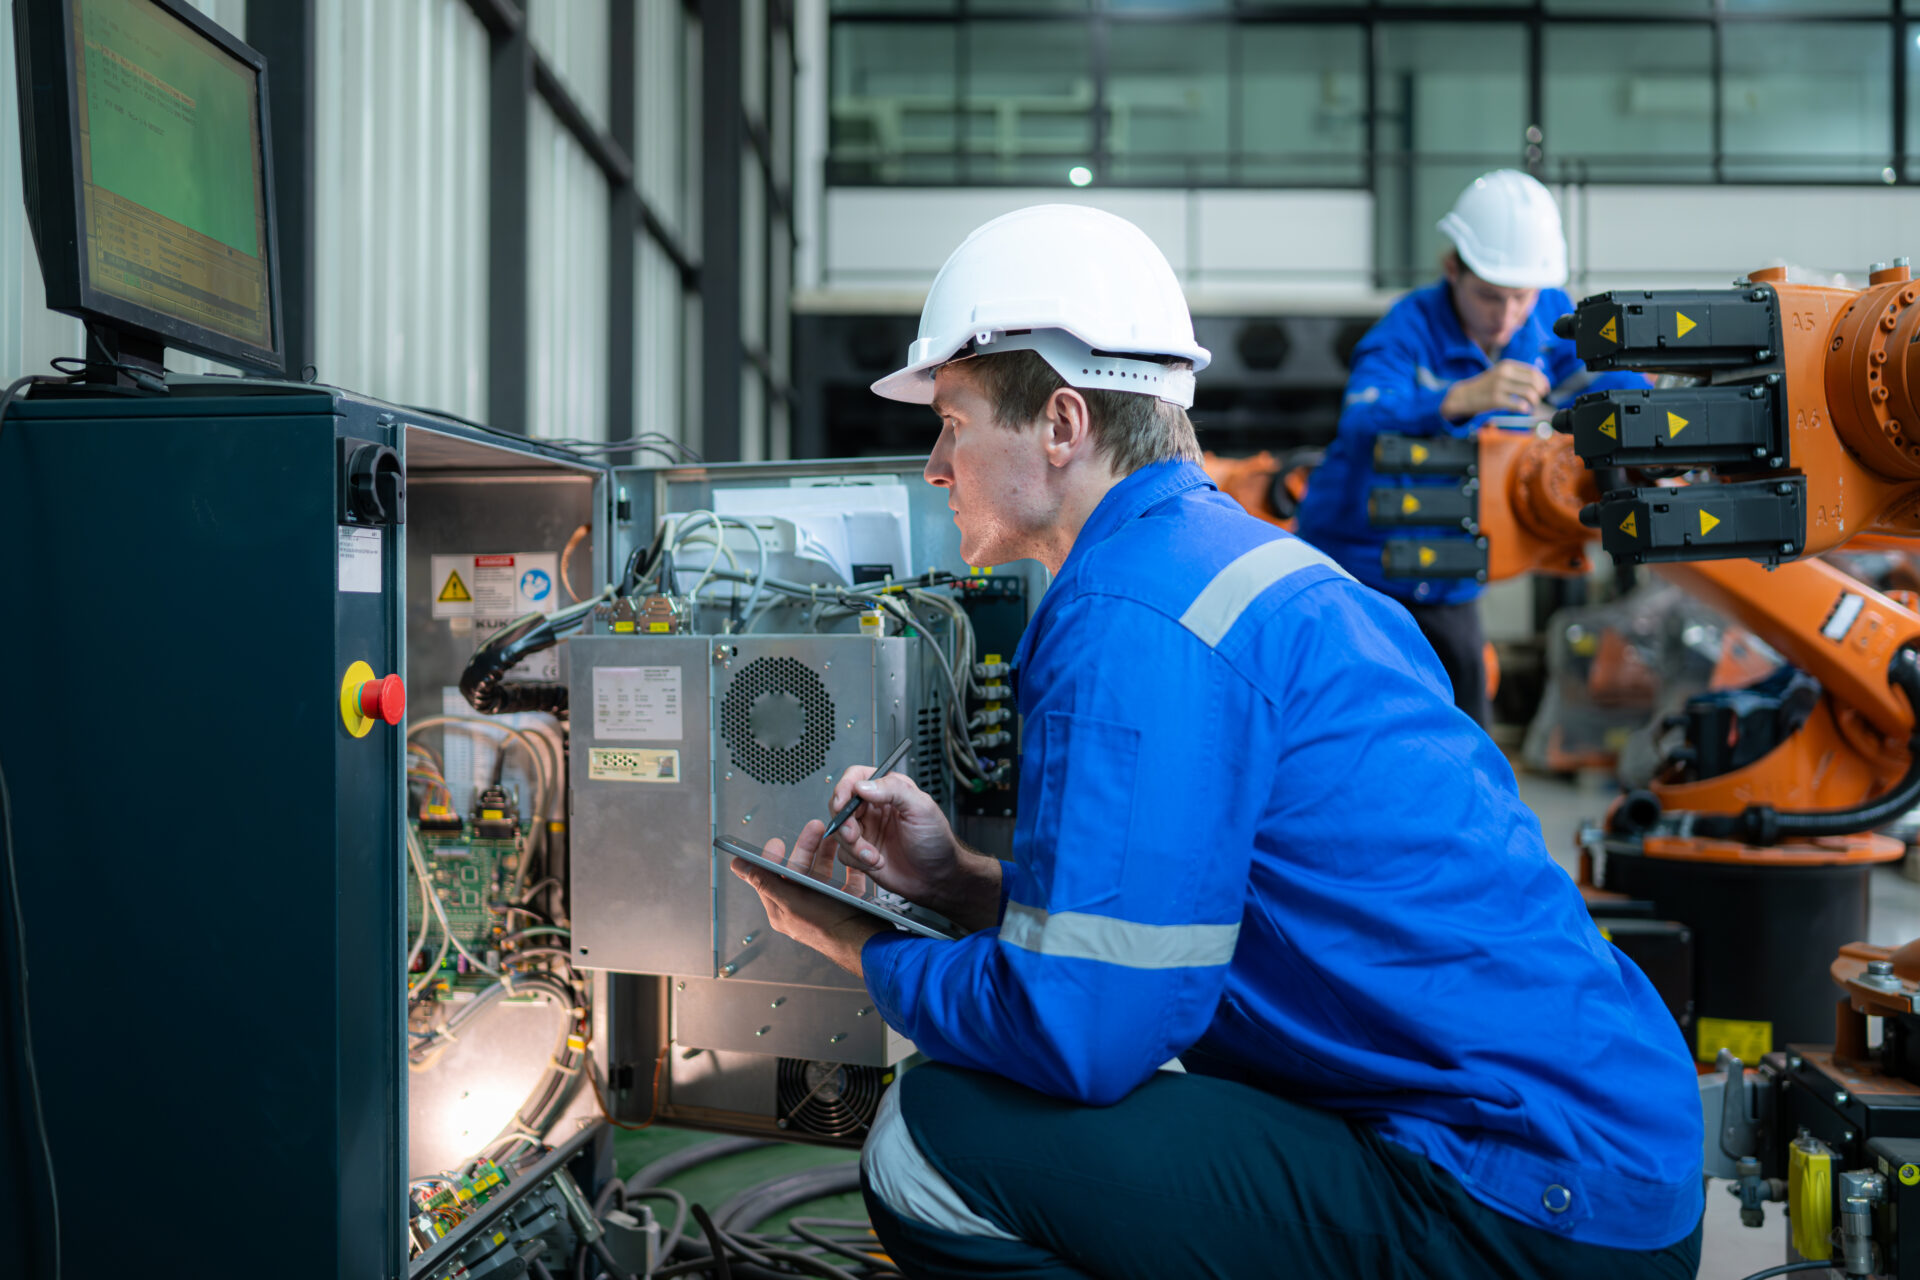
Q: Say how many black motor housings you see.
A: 6